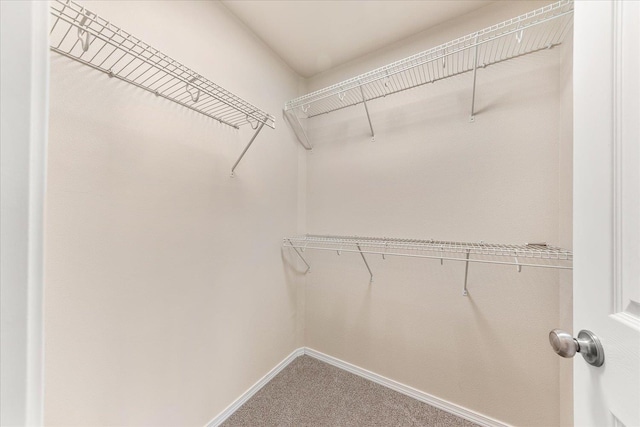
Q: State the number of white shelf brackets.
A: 7